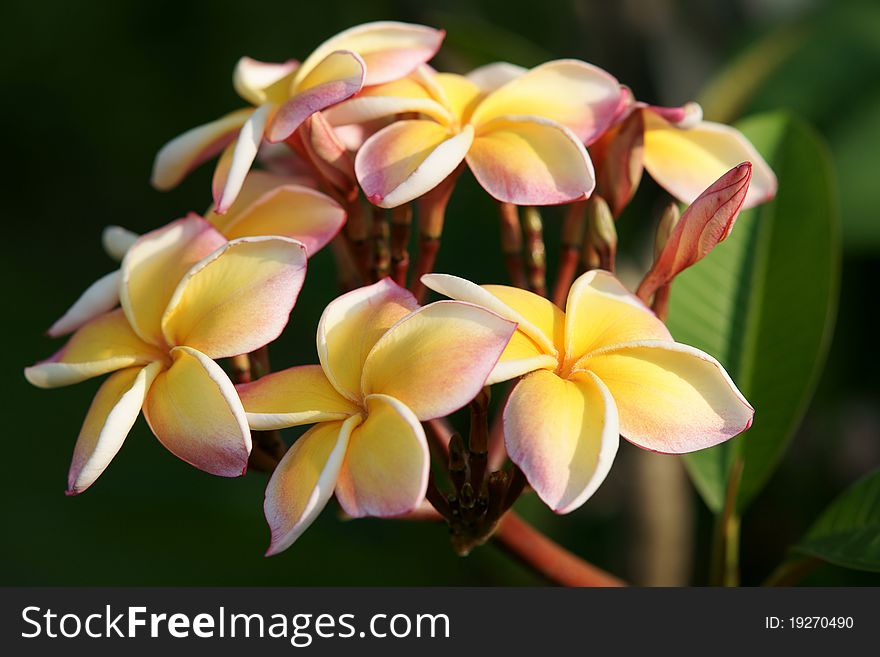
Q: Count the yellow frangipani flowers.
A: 7